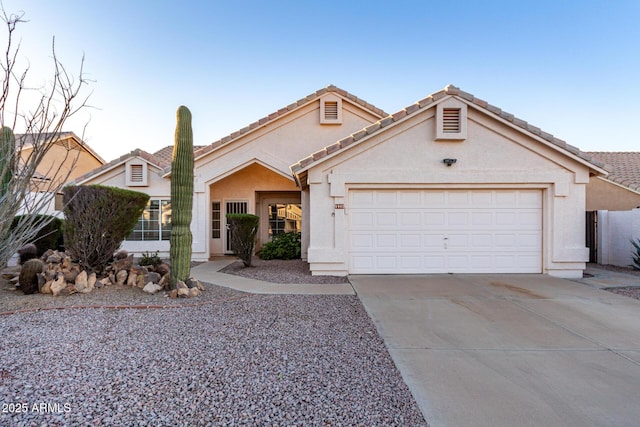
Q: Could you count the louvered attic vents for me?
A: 3